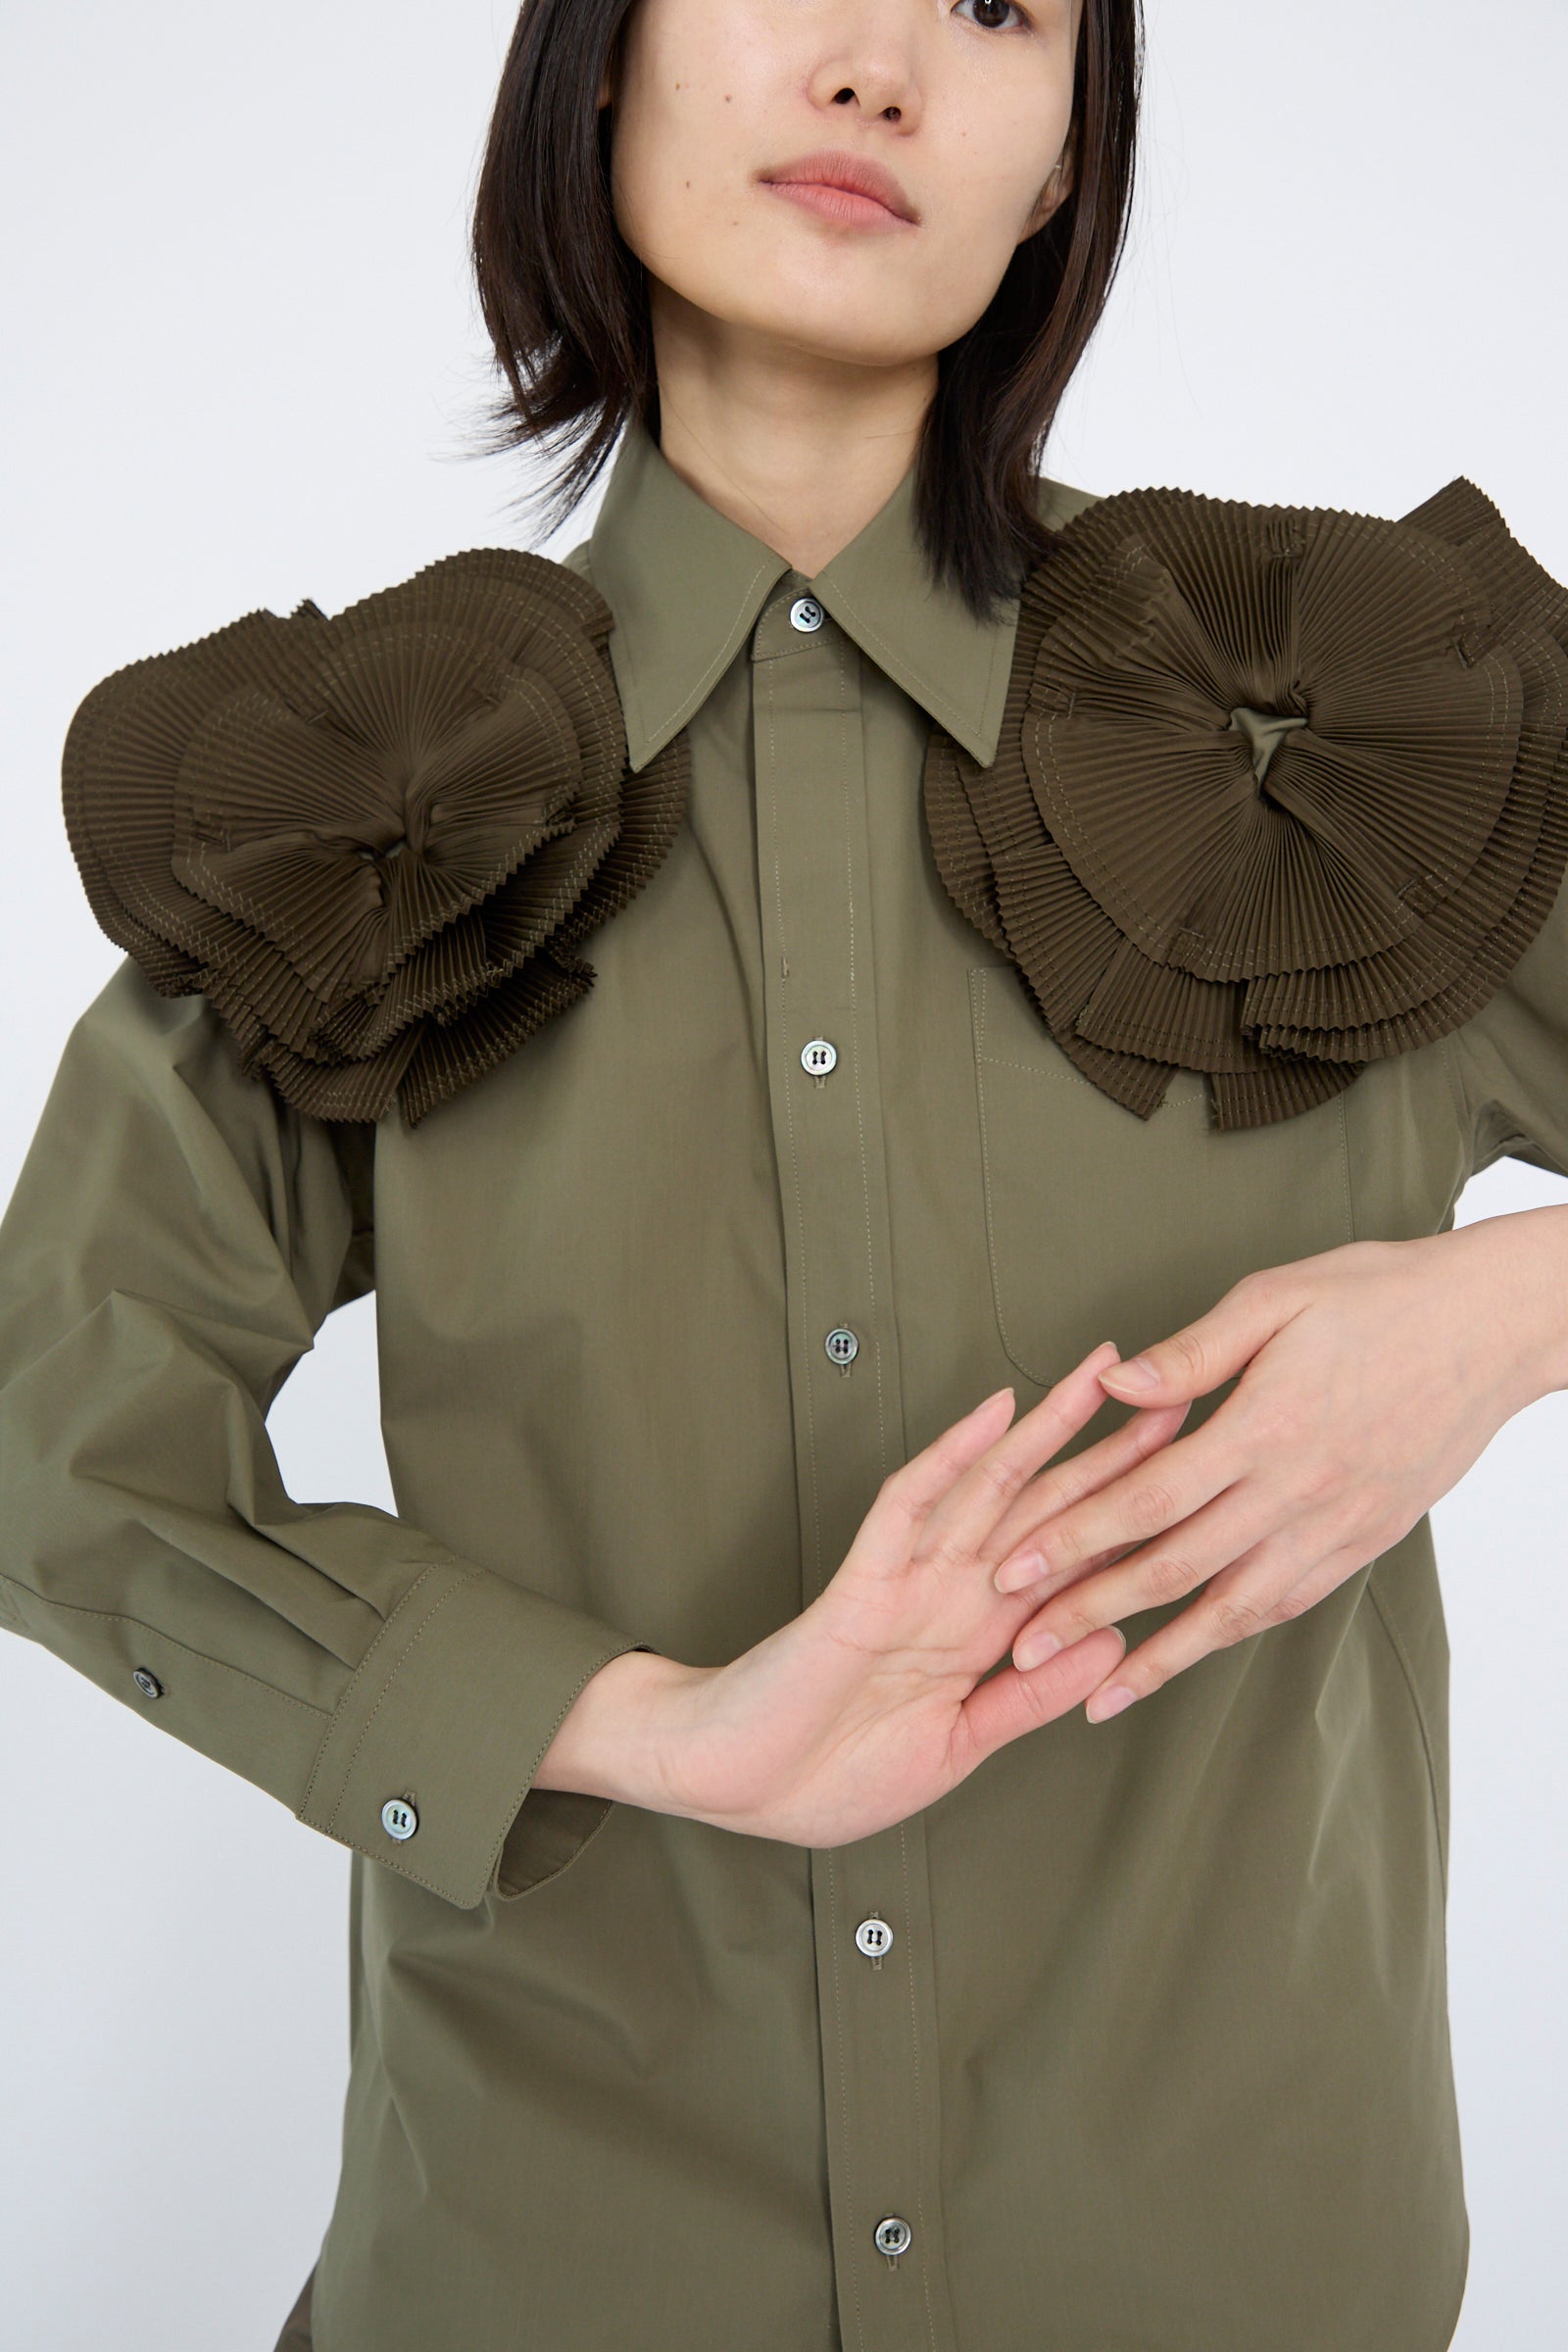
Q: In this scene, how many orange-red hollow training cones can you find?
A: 0